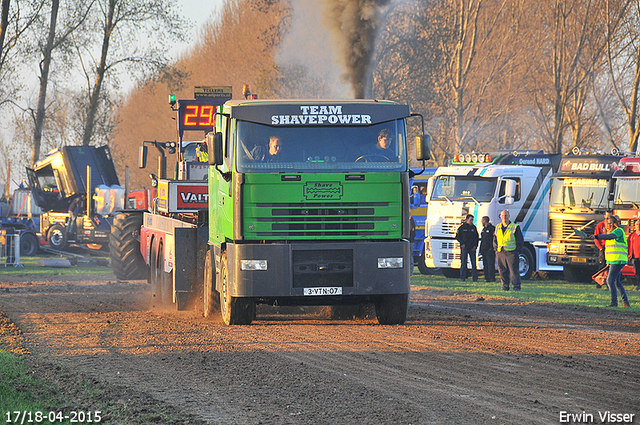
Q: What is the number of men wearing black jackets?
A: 2